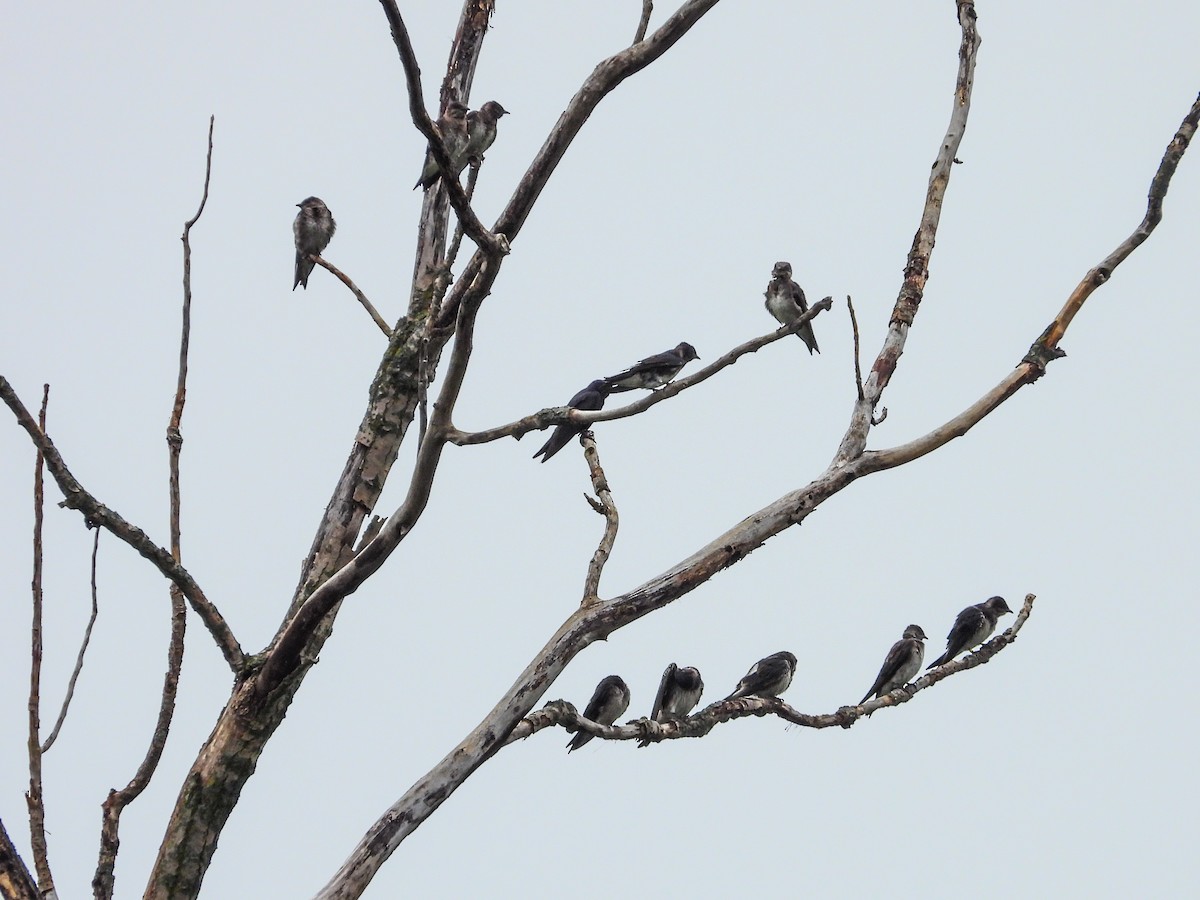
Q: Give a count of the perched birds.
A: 11